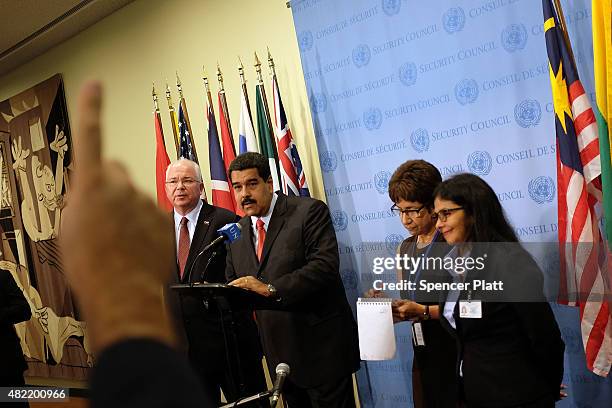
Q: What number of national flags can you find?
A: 10